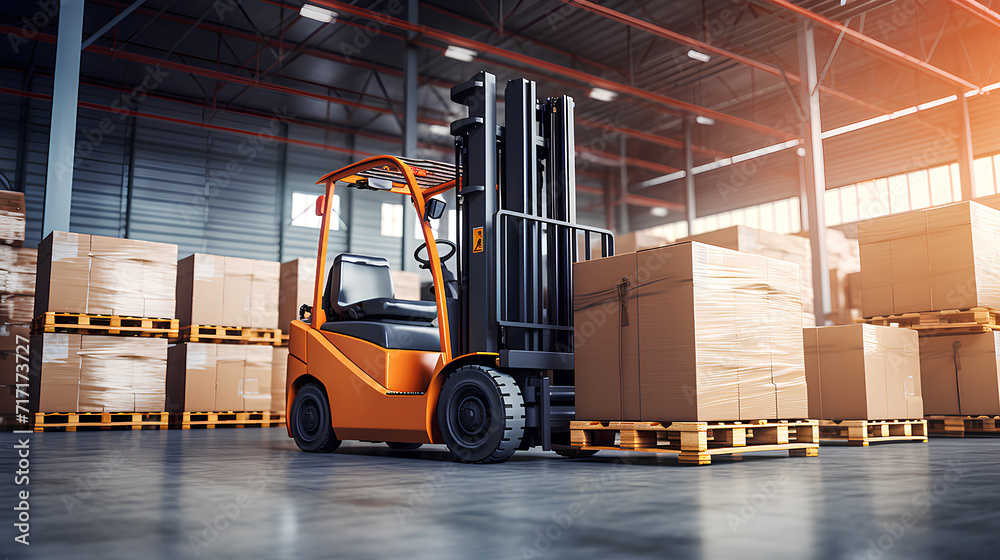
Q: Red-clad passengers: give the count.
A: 0